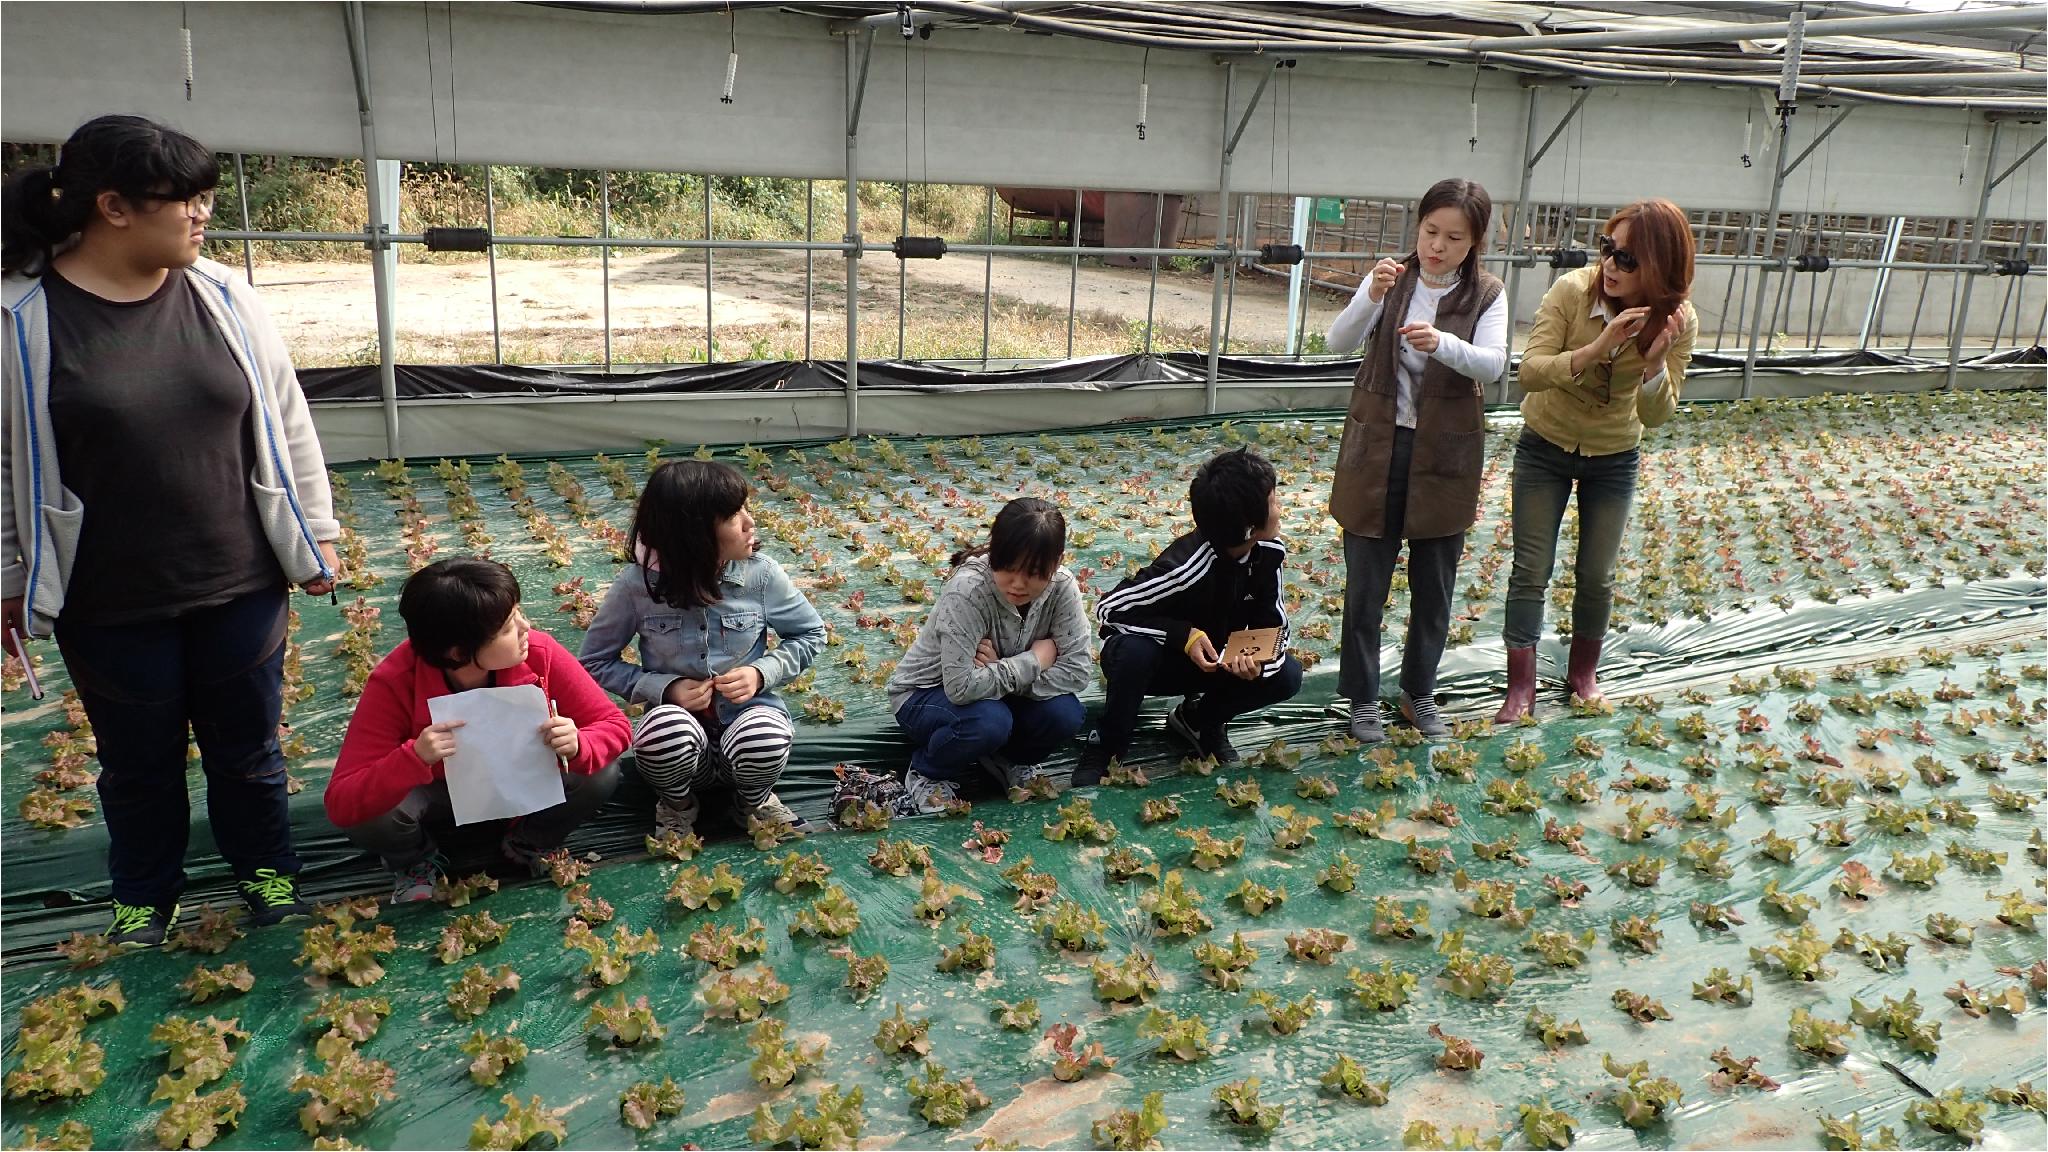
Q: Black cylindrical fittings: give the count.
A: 6